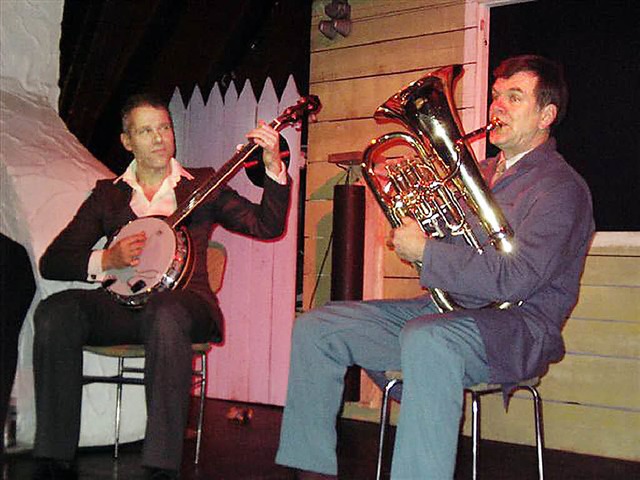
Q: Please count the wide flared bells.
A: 1